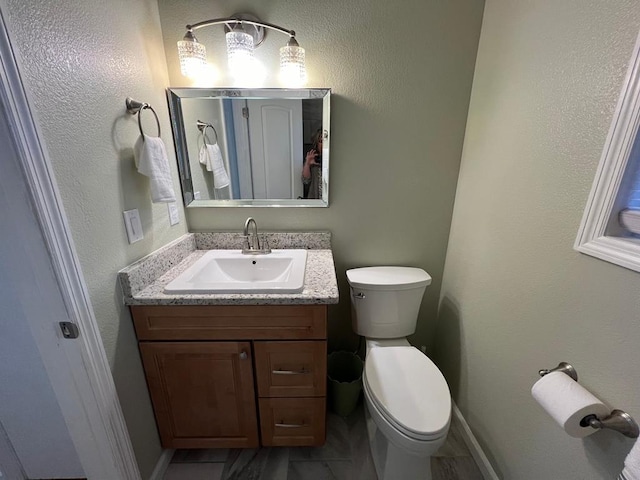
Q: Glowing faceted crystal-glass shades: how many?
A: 3